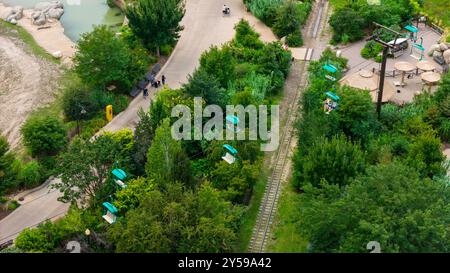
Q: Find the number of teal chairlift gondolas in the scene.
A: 8